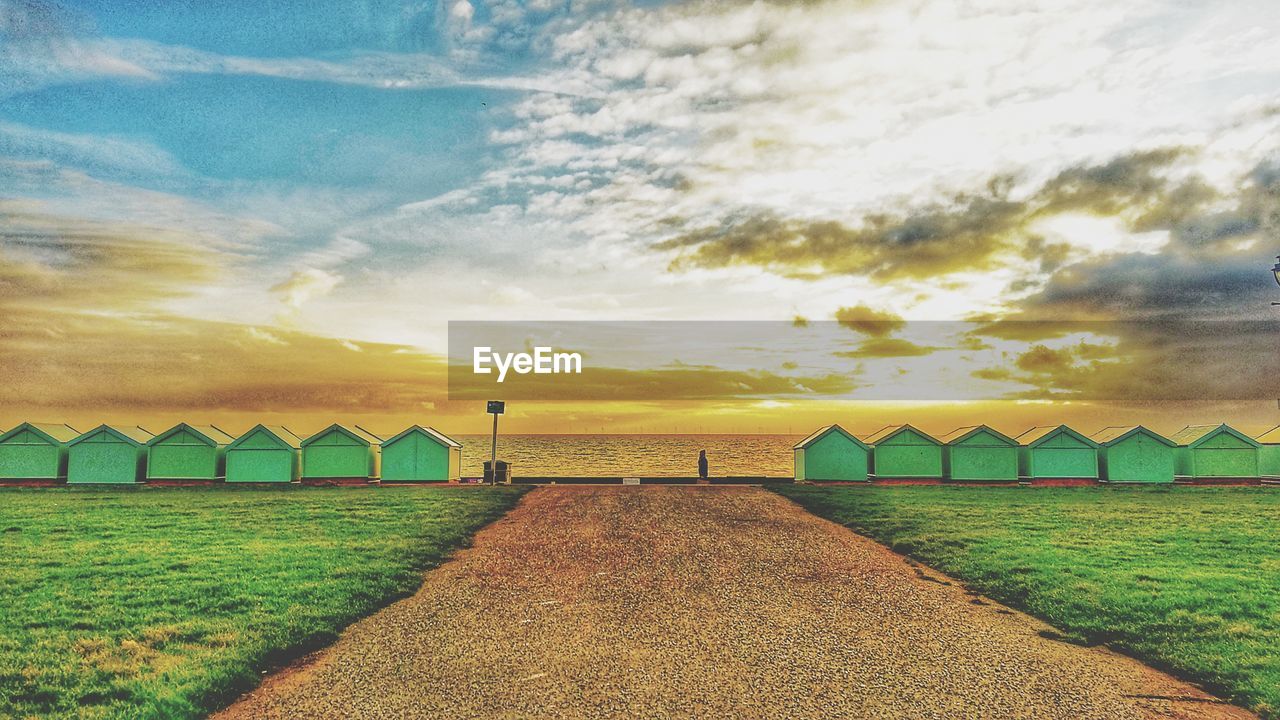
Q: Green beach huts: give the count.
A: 13